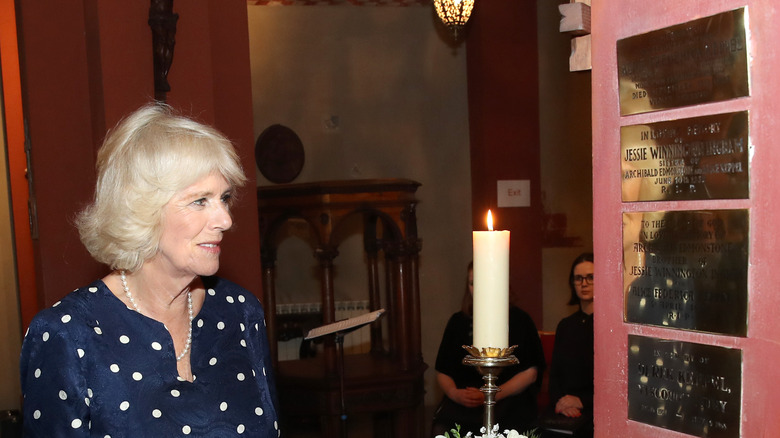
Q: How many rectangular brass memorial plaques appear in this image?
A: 4